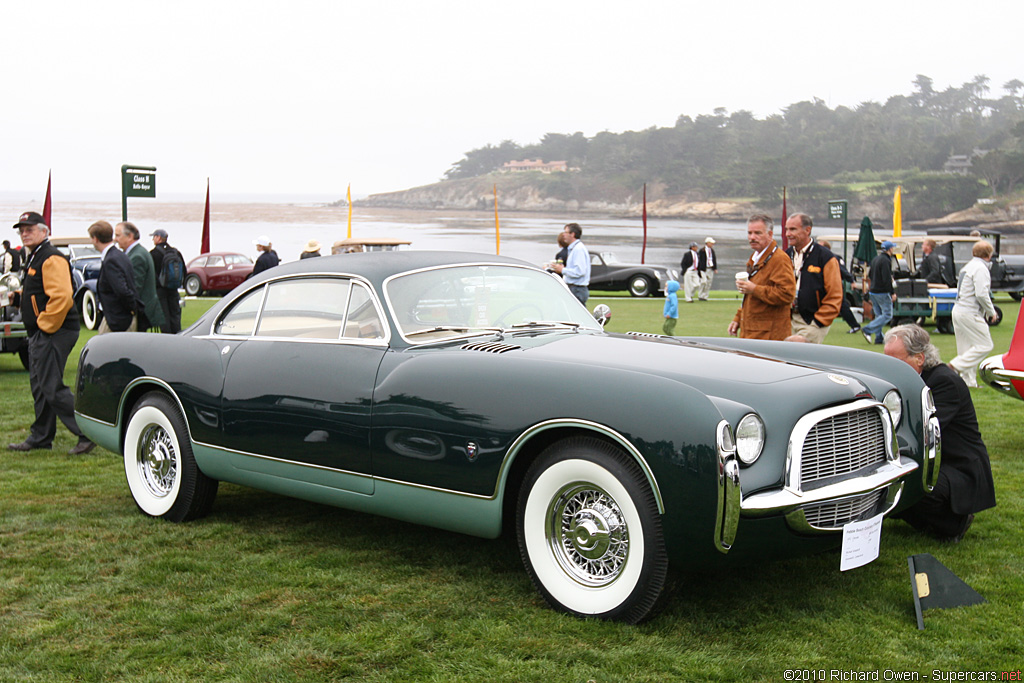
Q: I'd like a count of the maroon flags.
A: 4